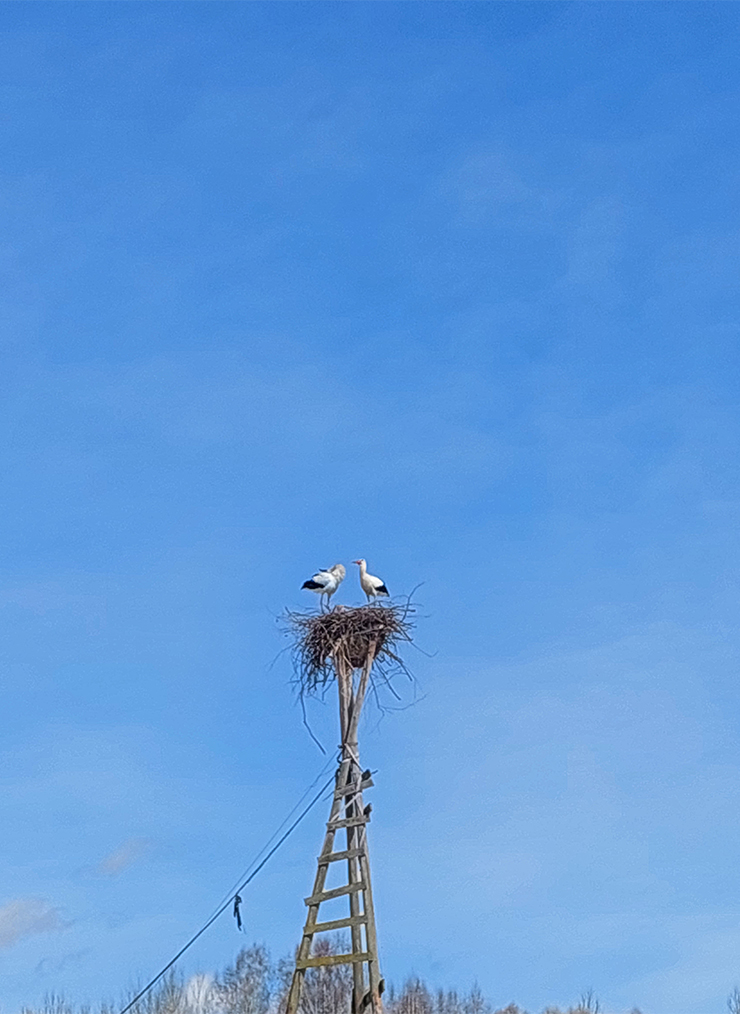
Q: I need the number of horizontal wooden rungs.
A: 6